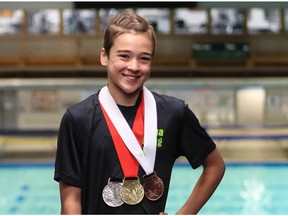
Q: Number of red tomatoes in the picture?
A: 0